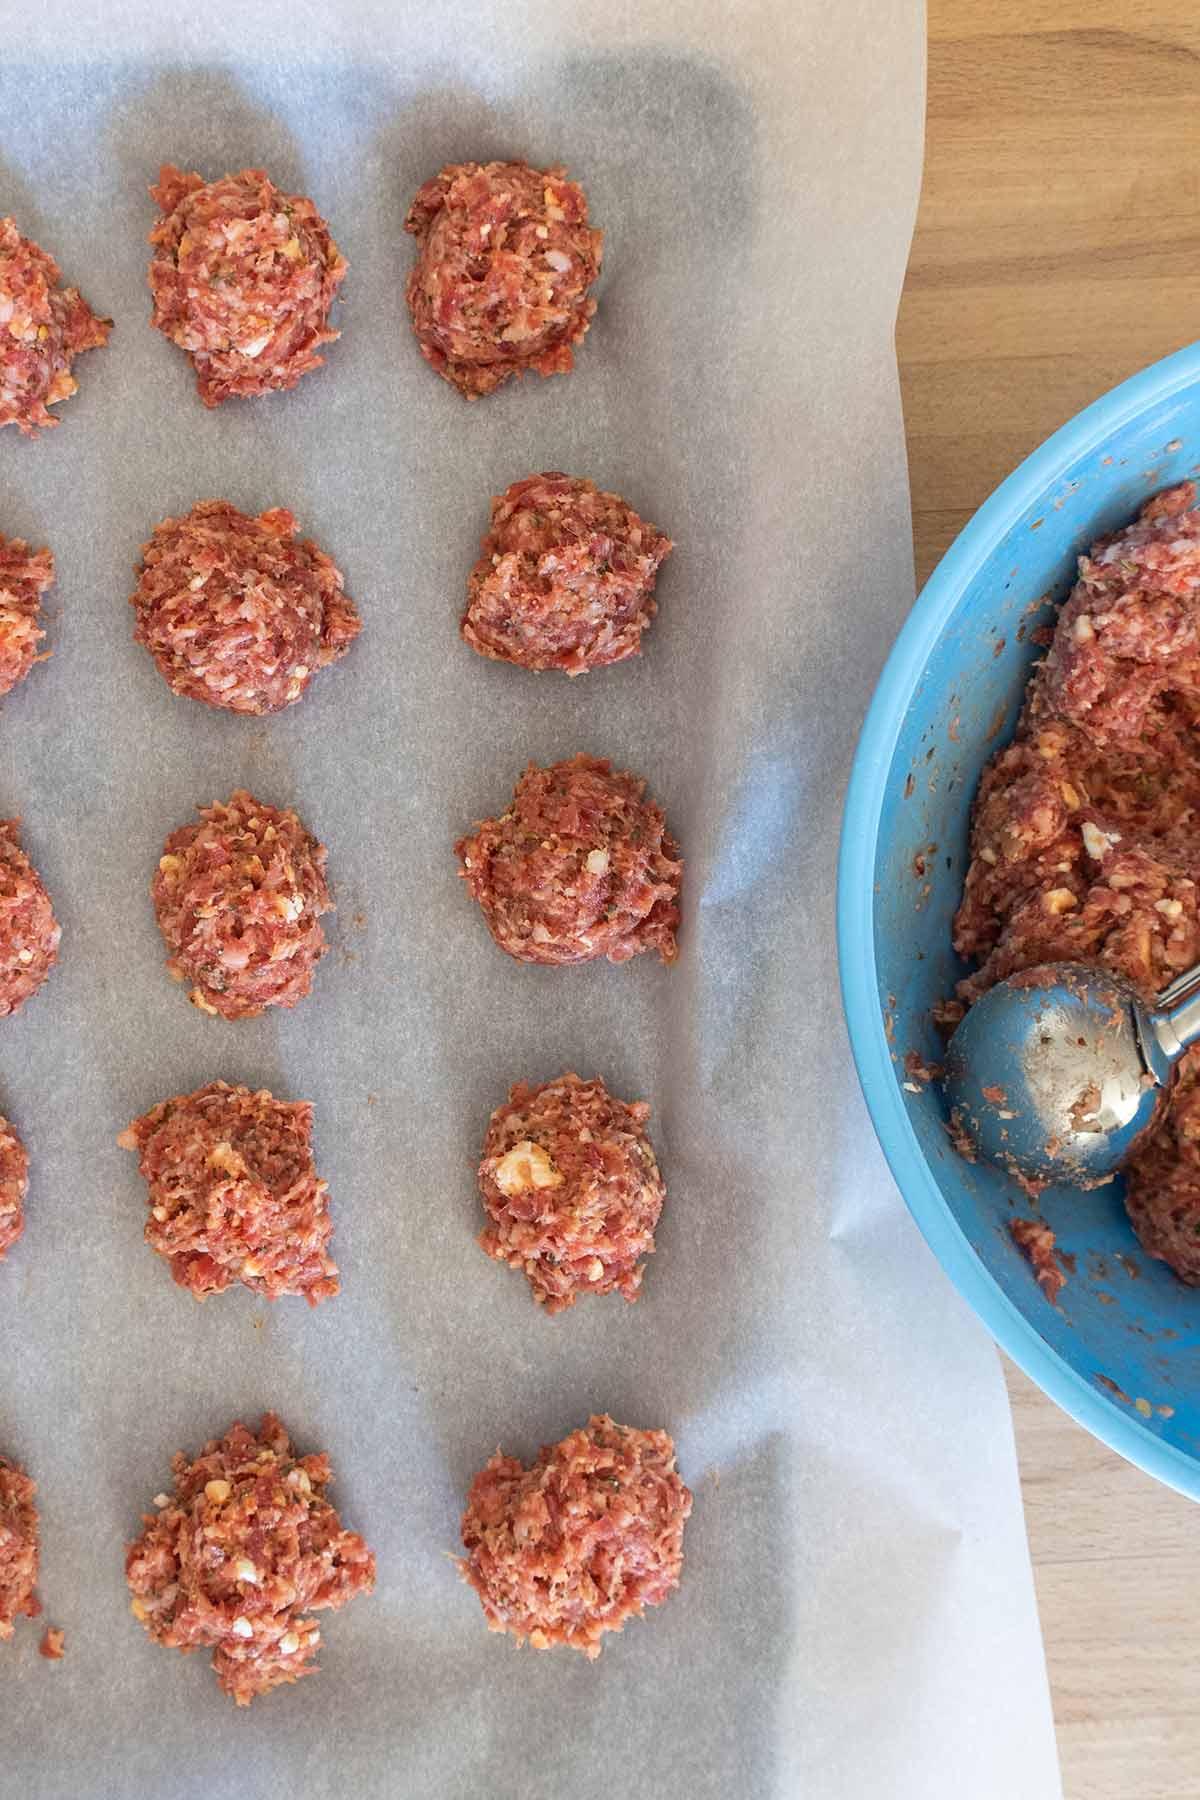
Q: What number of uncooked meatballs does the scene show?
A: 15